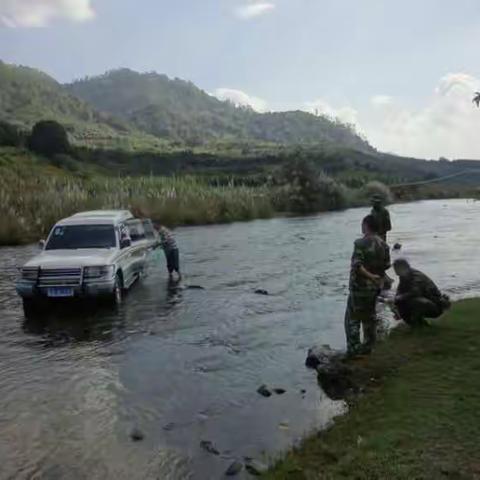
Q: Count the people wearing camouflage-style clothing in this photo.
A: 3